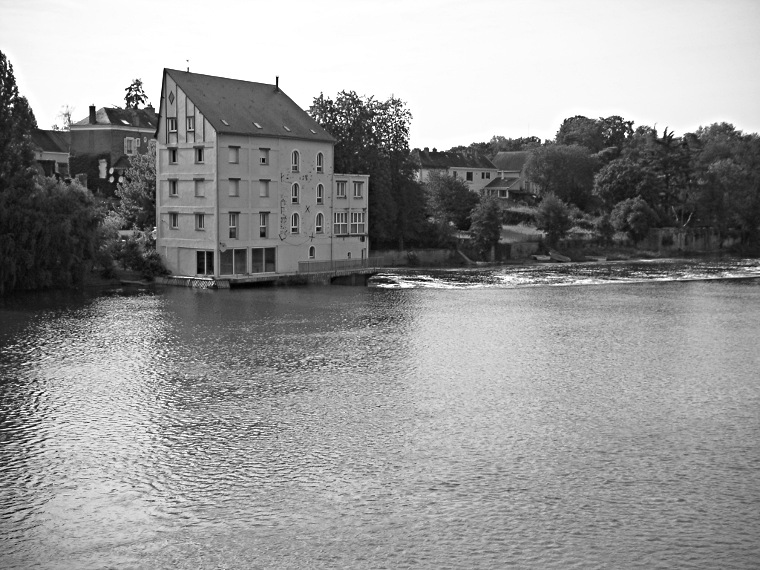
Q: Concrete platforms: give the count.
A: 1